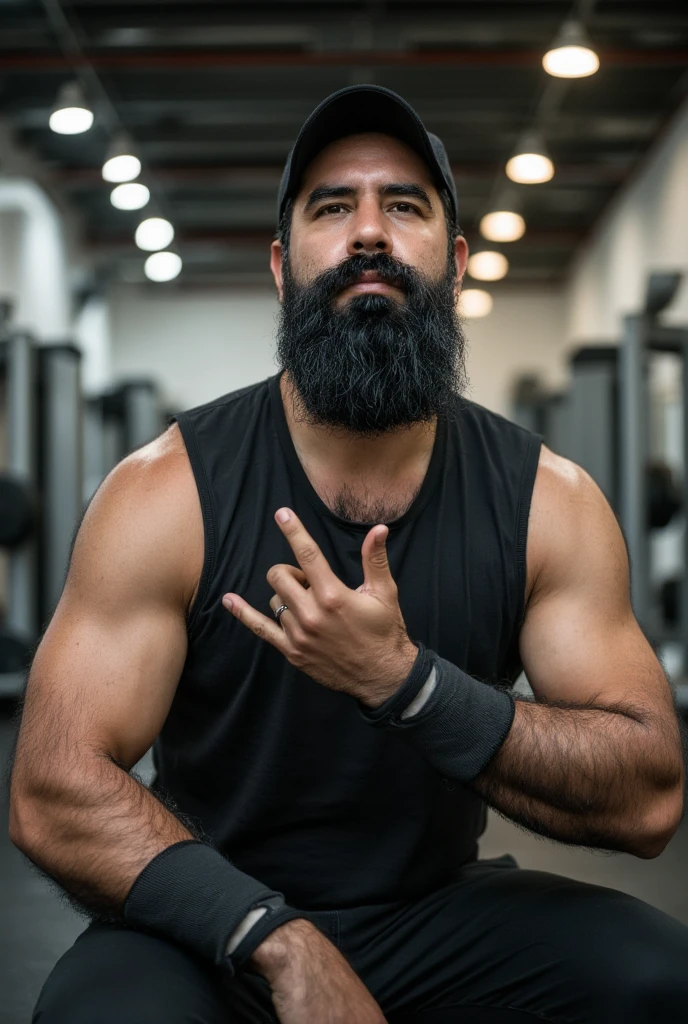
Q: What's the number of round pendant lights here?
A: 10